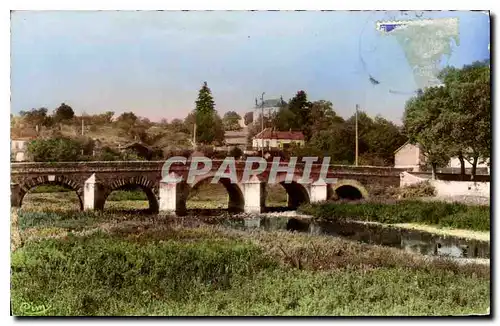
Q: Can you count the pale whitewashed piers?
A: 4